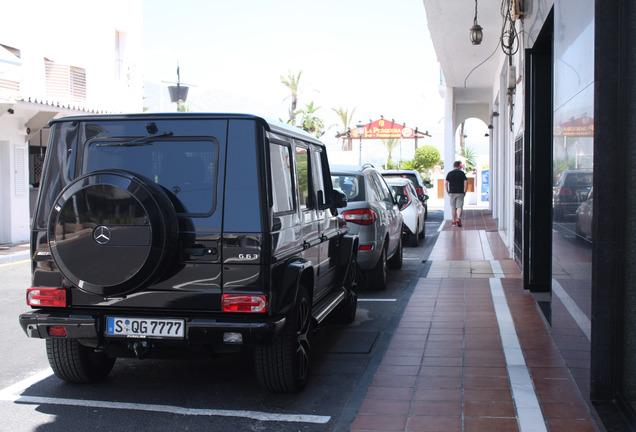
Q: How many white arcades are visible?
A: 1